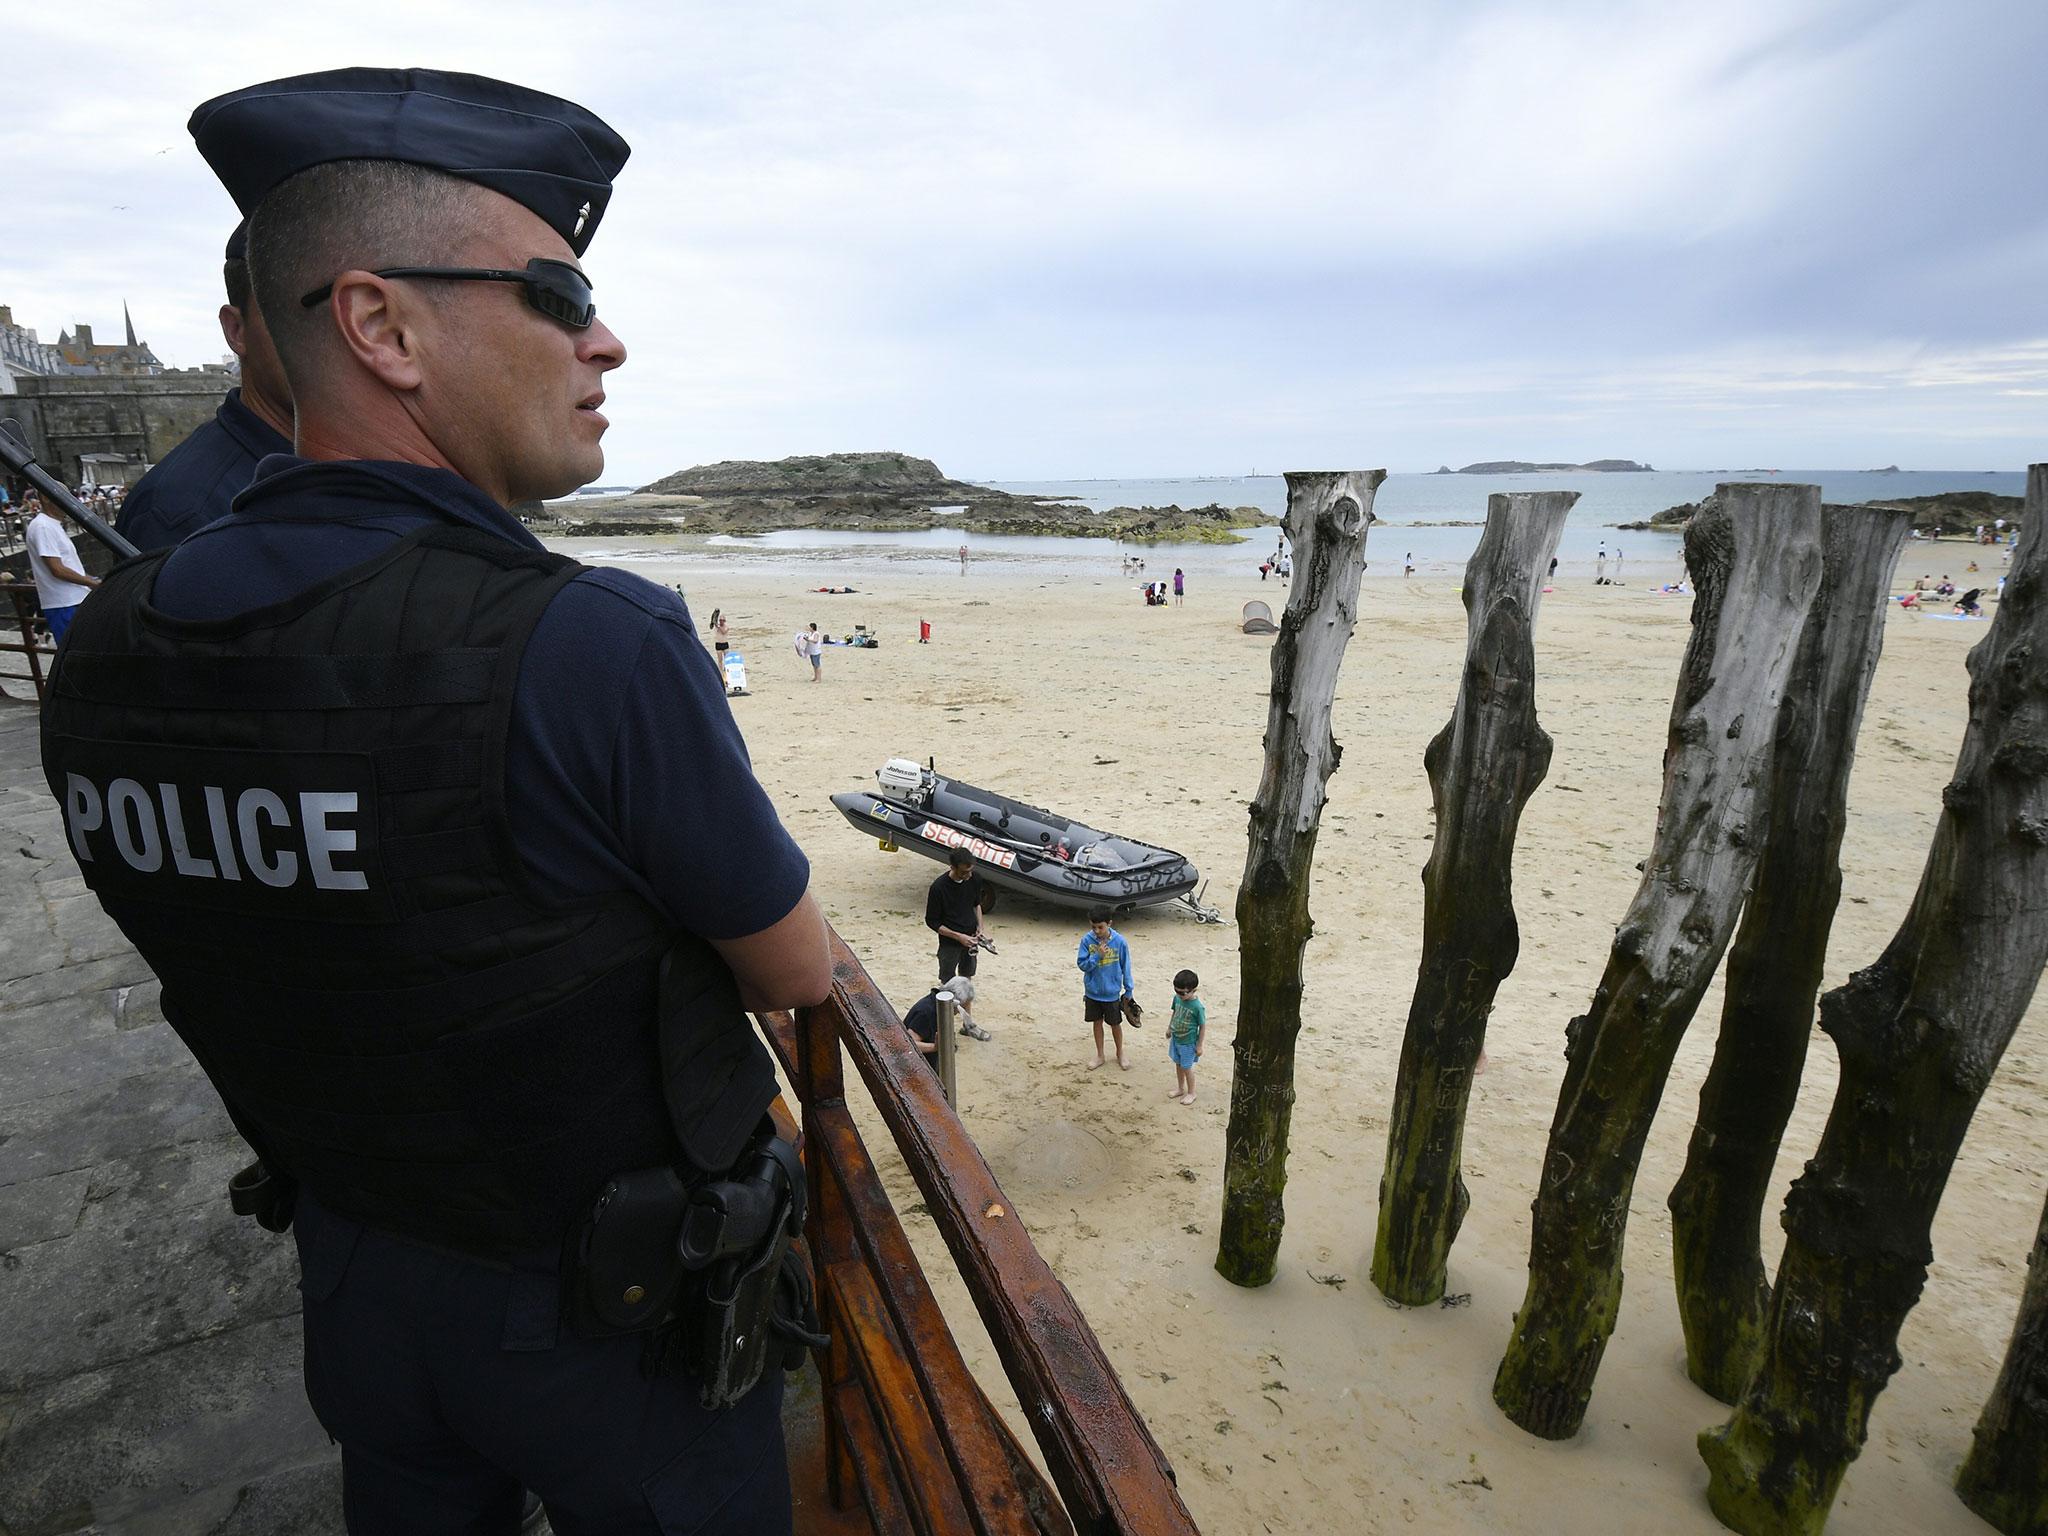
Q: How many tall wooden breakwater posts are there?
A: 6